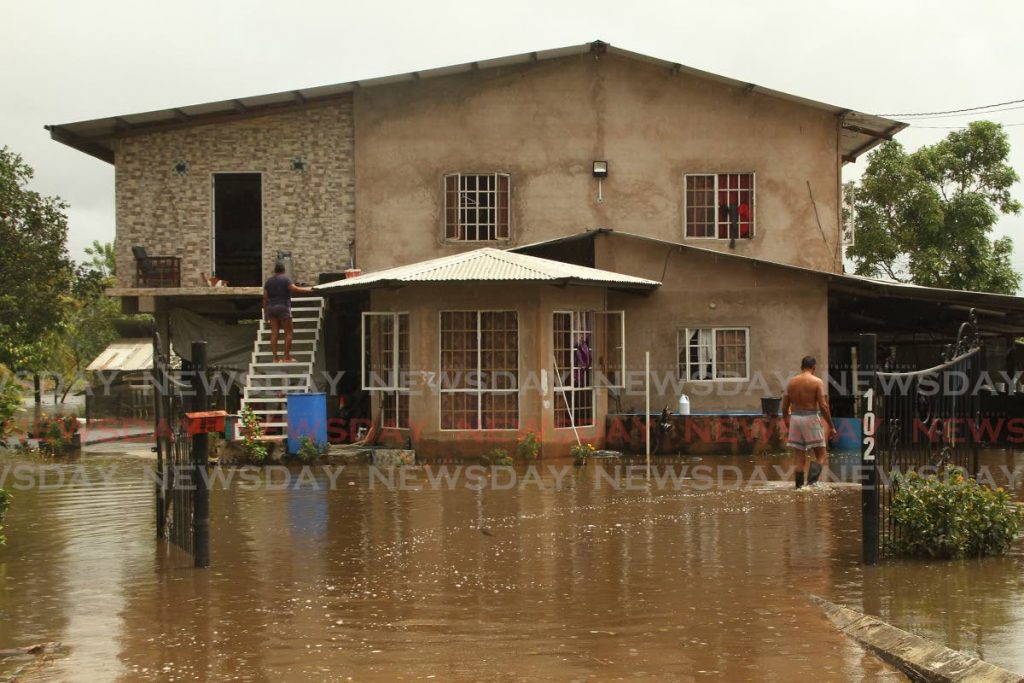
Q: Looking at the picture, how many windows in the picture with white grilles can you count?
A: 6